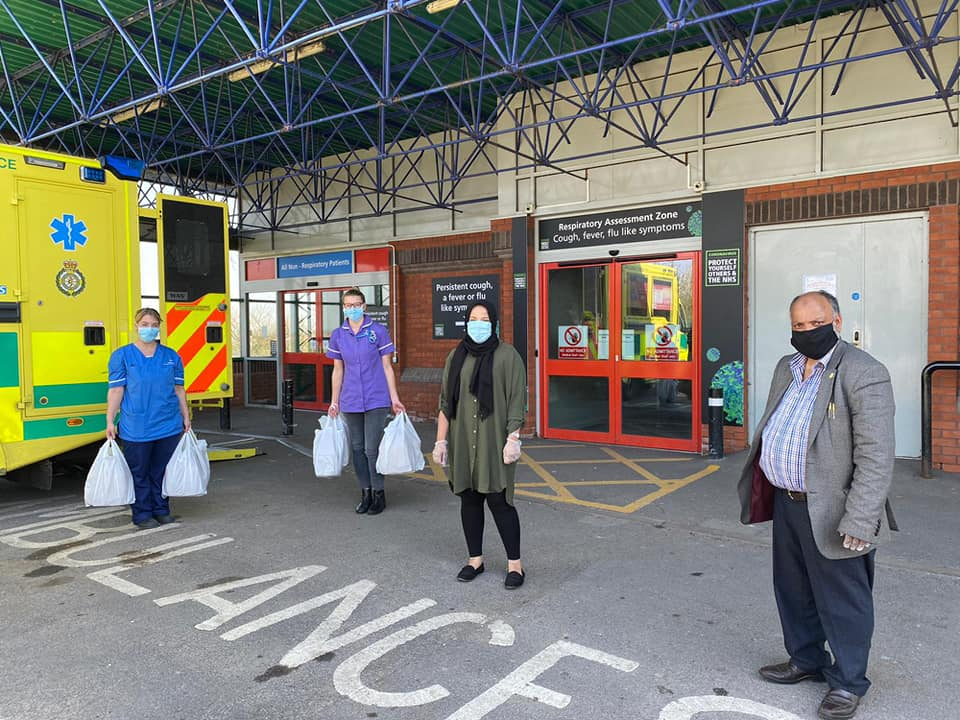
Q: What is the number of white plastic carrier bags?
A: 4